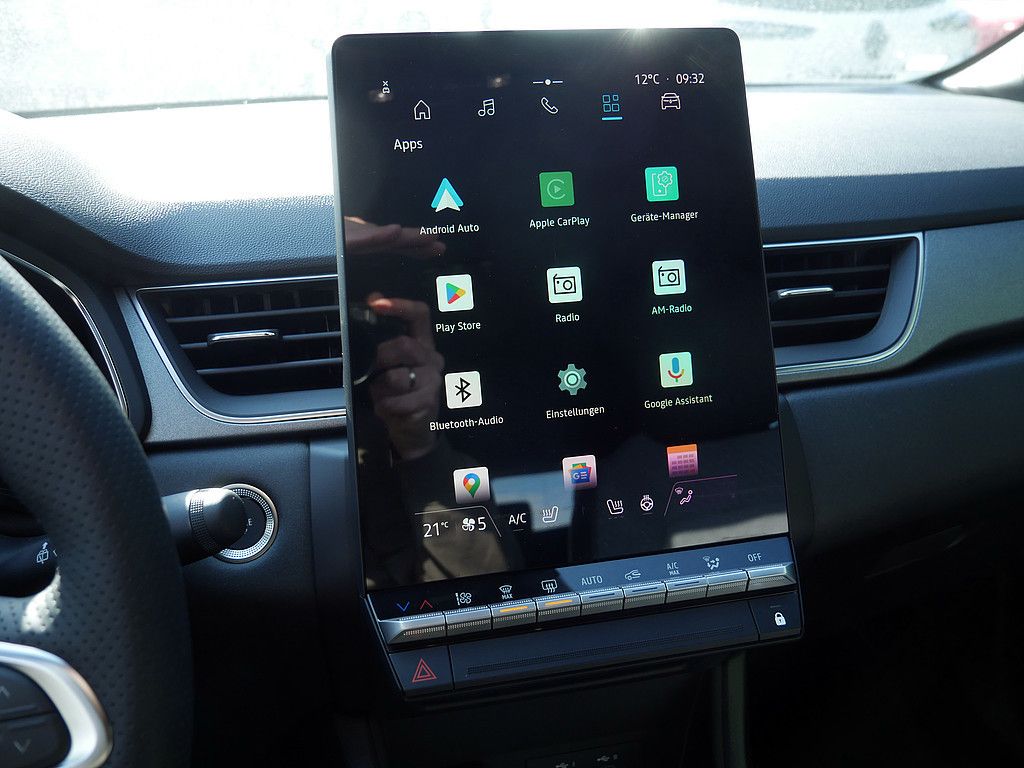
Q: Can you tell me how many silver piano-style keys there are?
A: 9